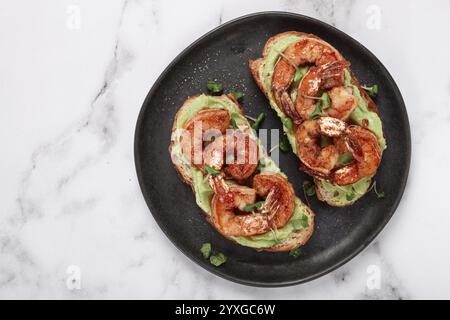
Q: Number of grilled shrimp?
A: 8